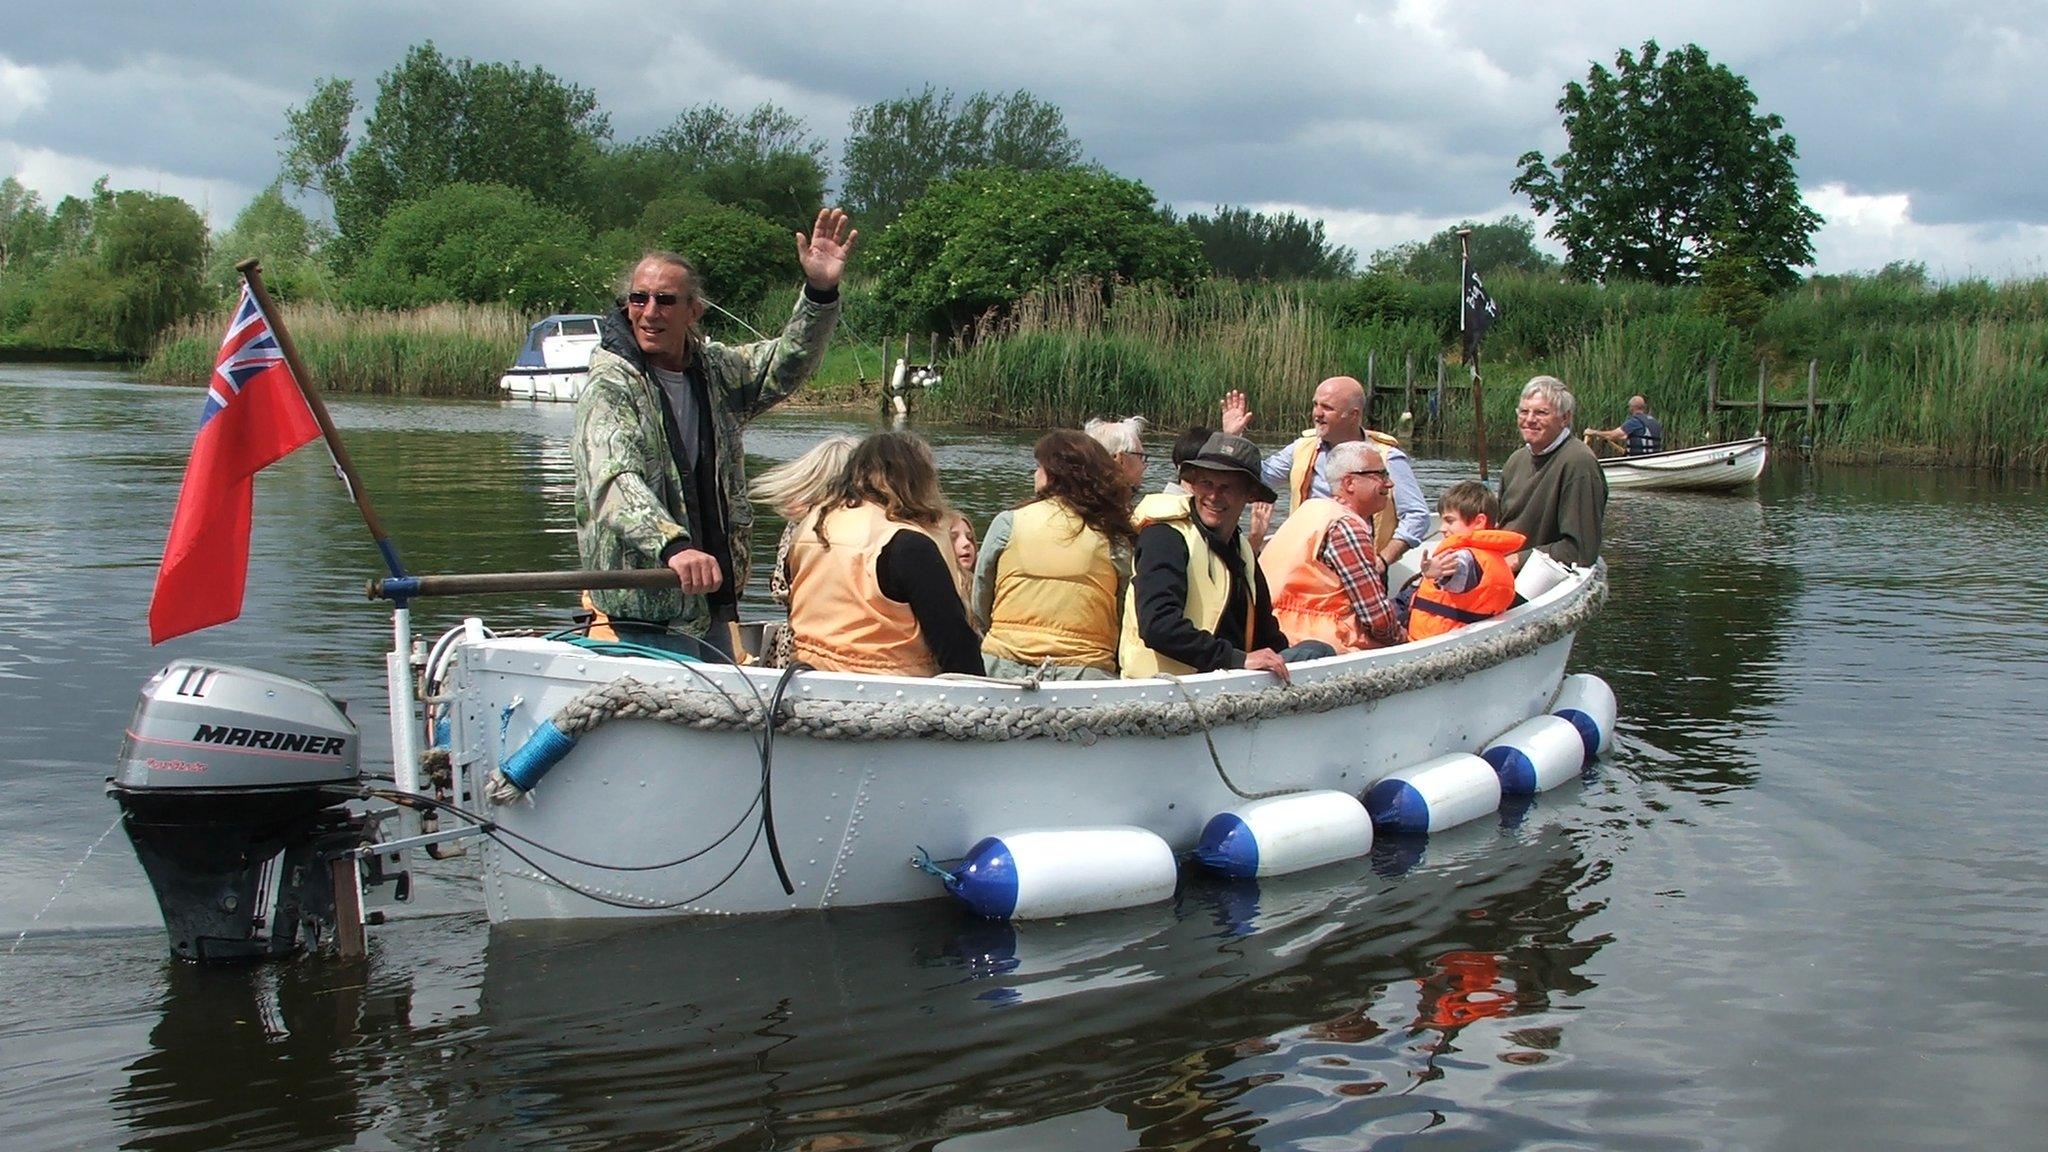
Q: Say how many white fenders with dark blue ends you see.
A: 5